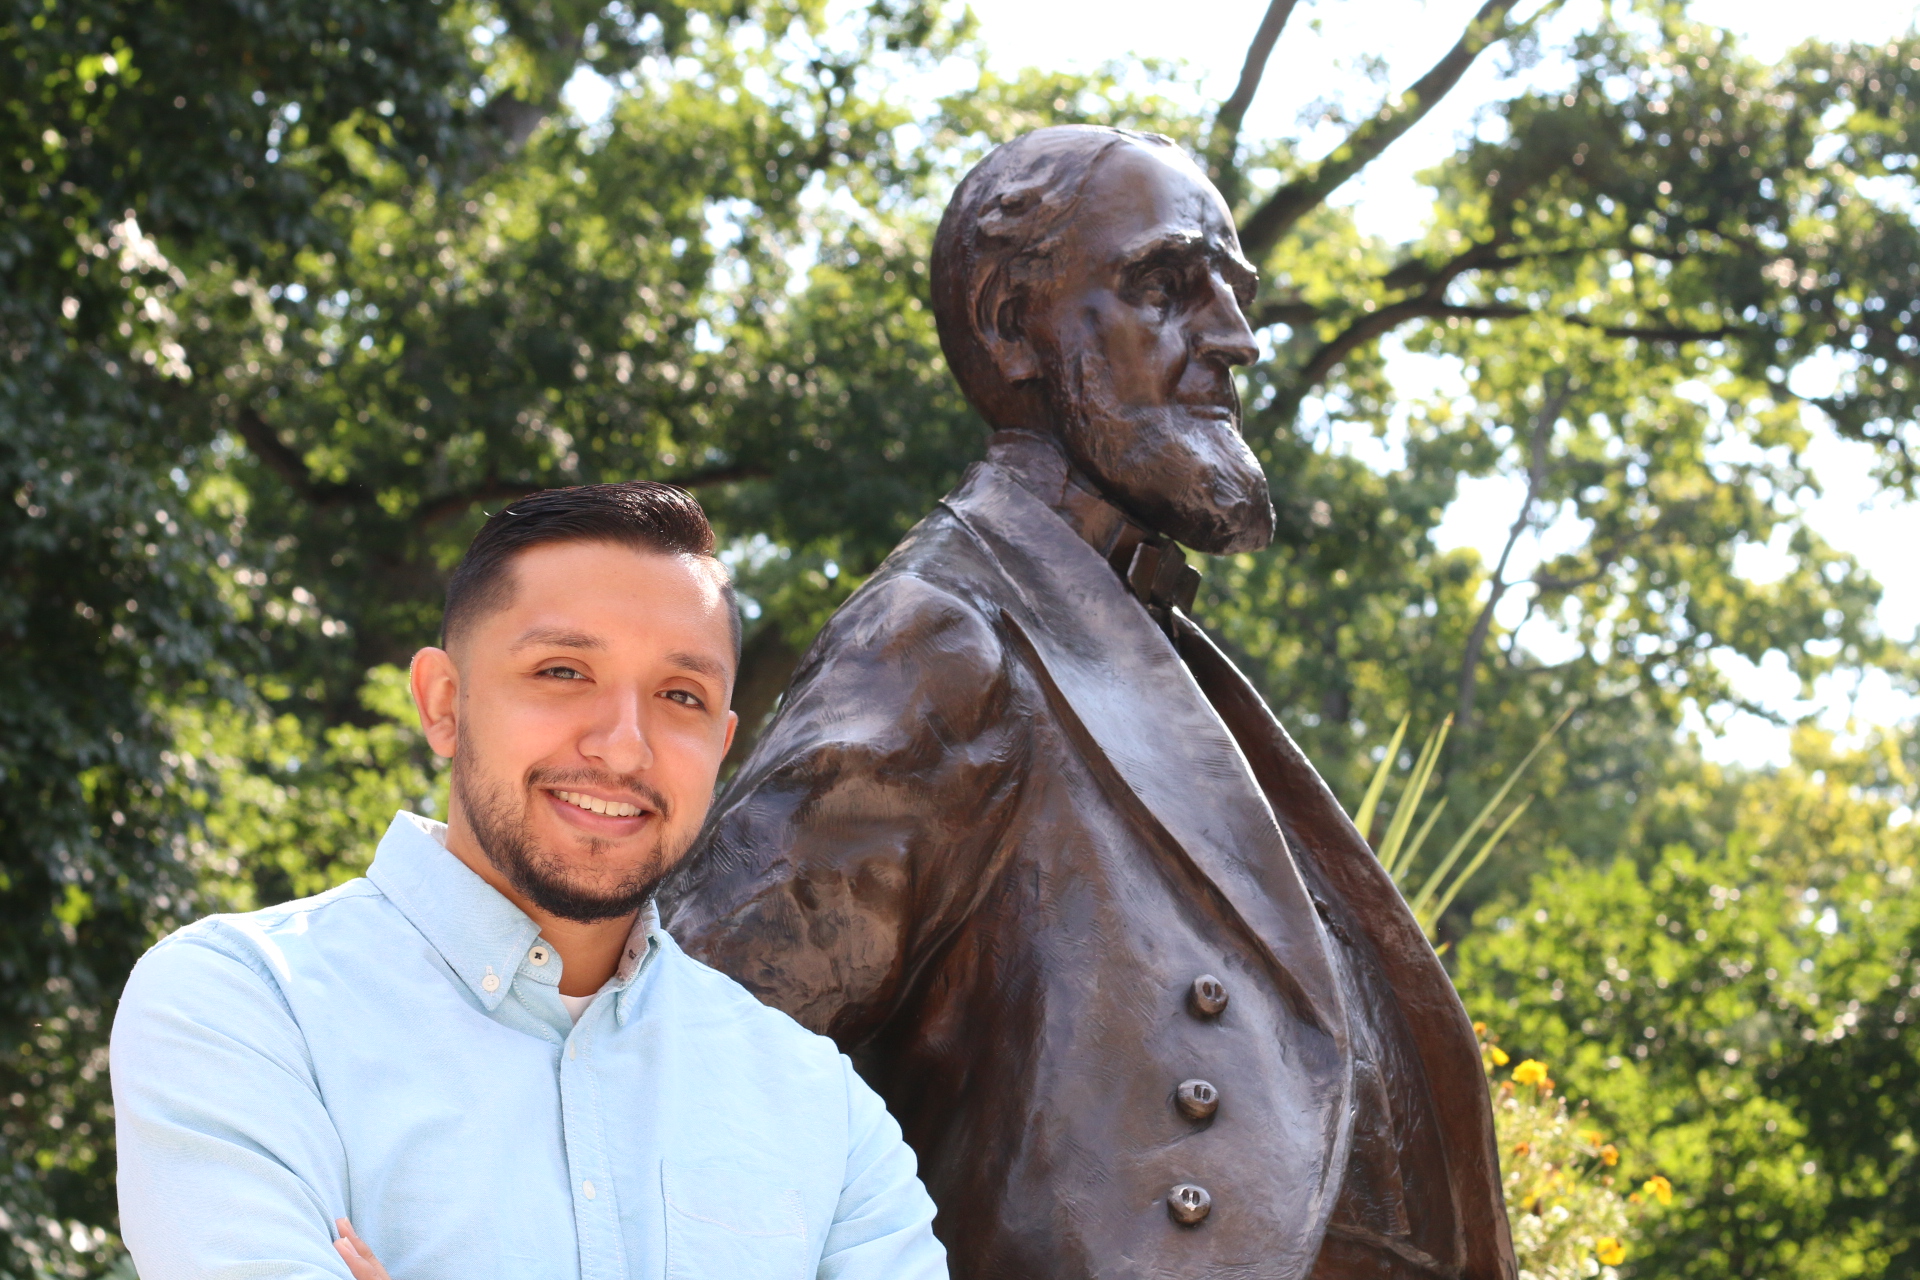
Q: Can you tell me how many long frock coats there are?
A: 1